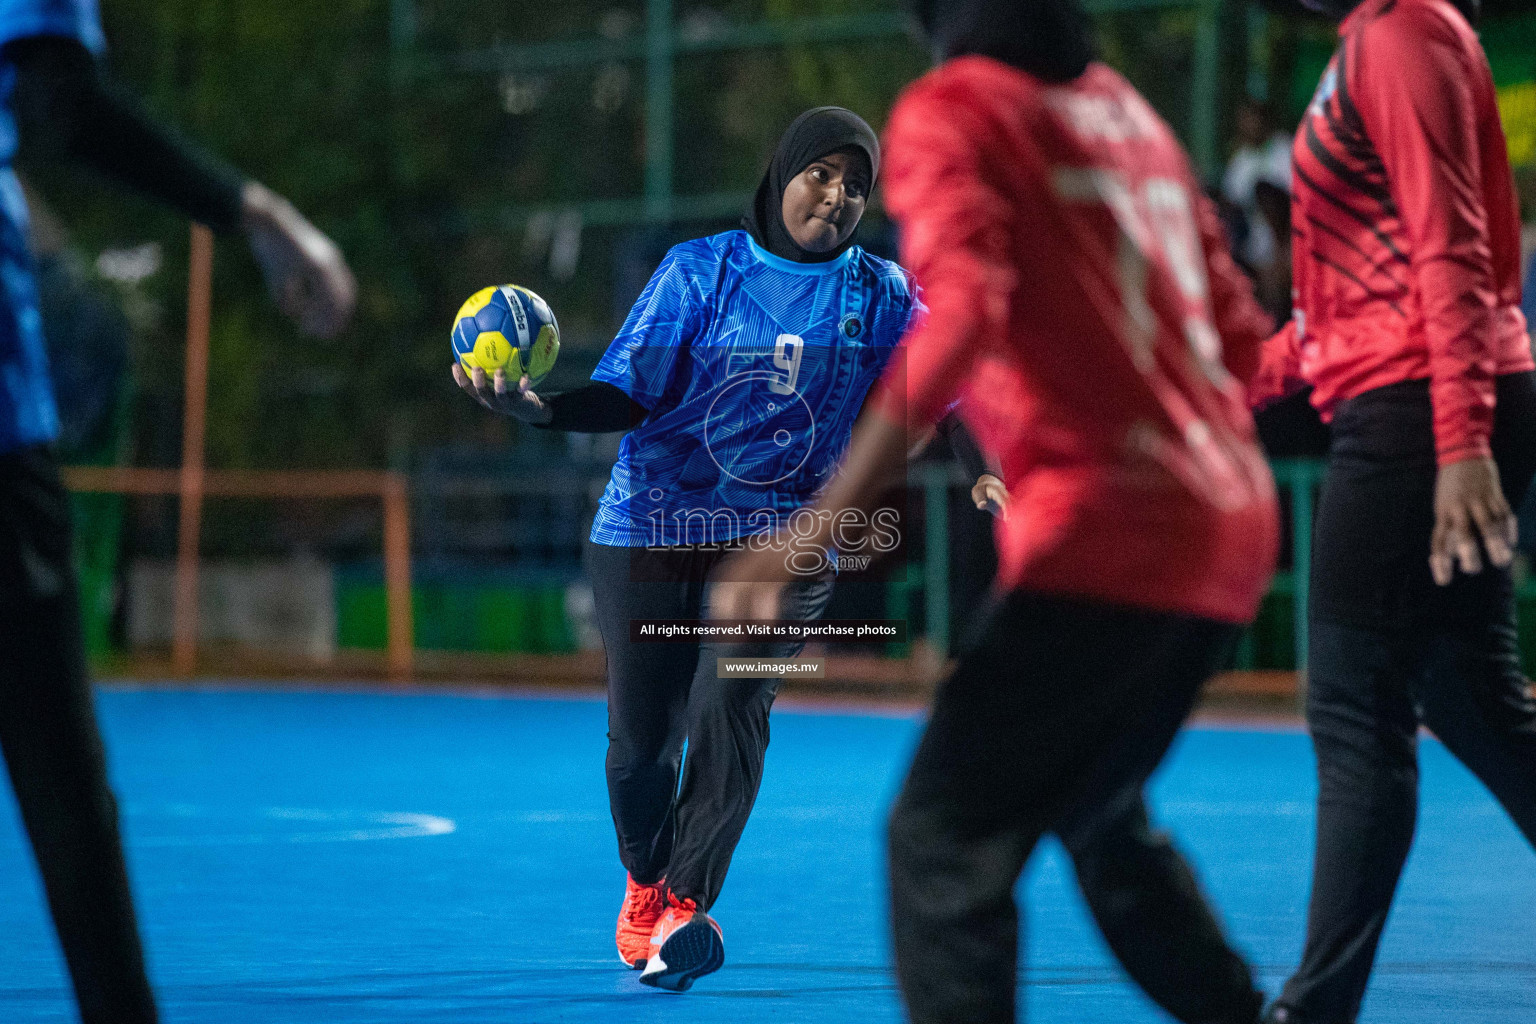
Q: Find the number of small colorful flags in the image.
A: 0